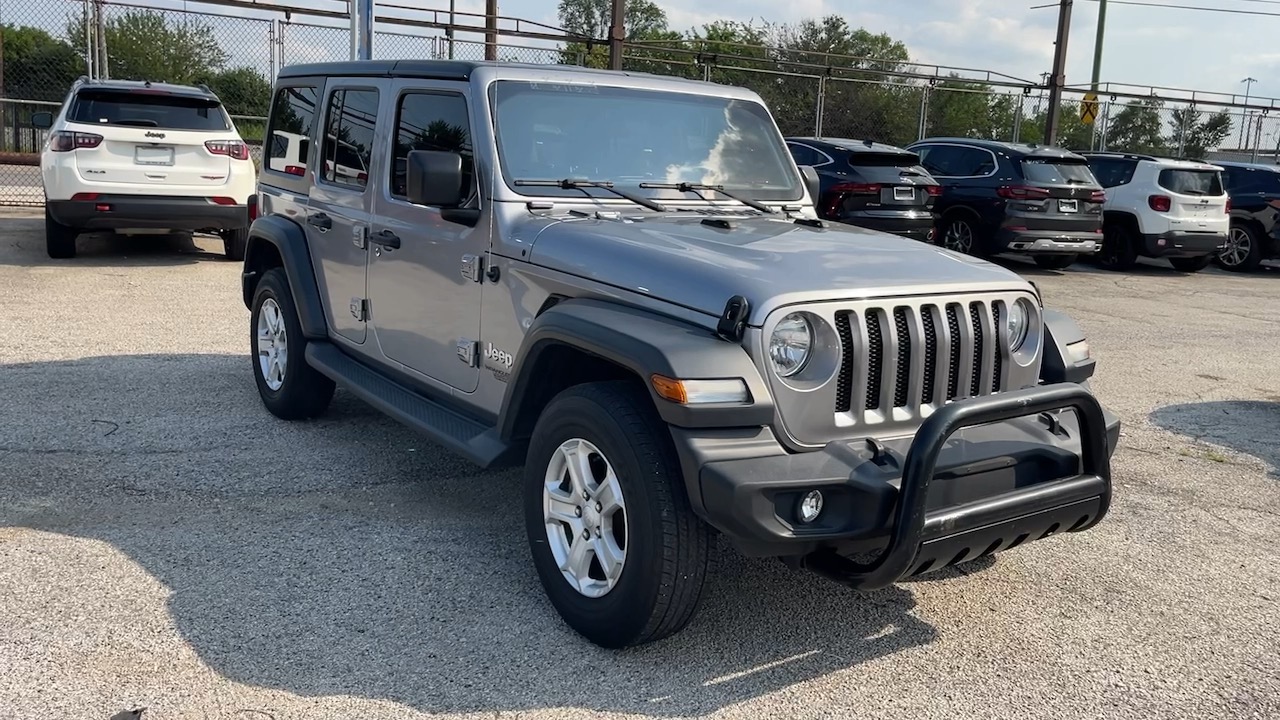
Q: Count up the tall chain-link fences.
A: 1